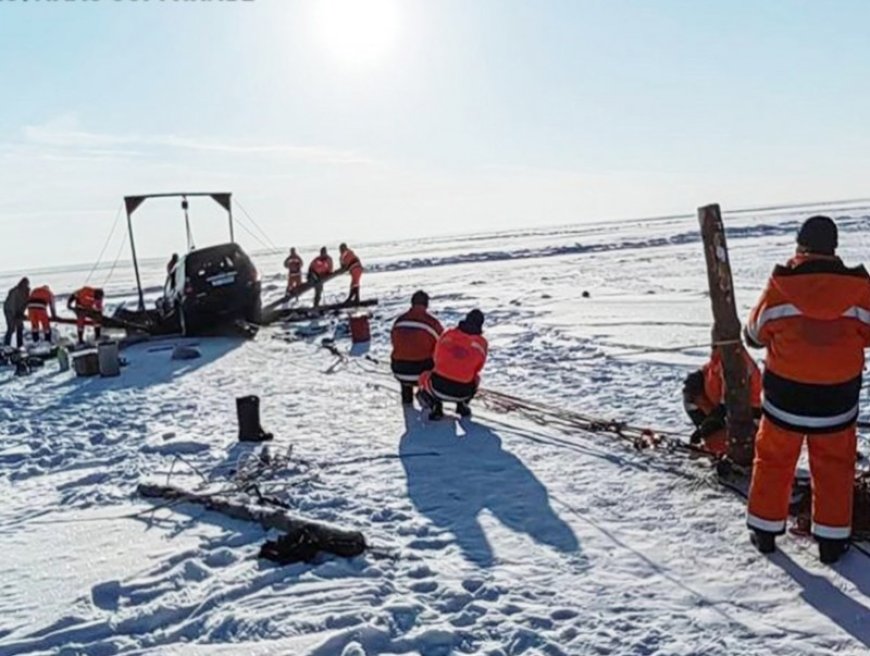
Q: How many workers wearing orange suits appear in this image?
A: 9